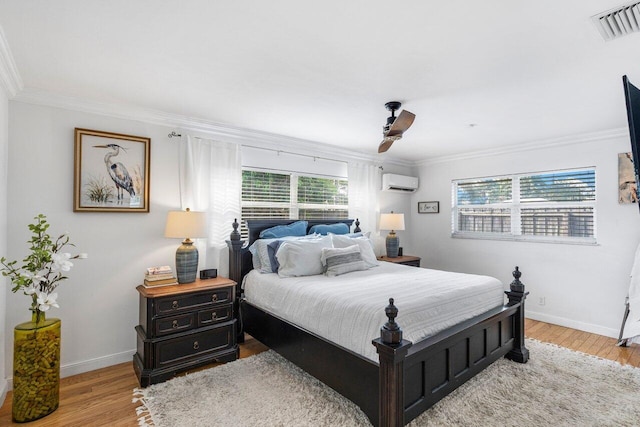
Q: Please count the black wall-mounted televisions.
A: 1